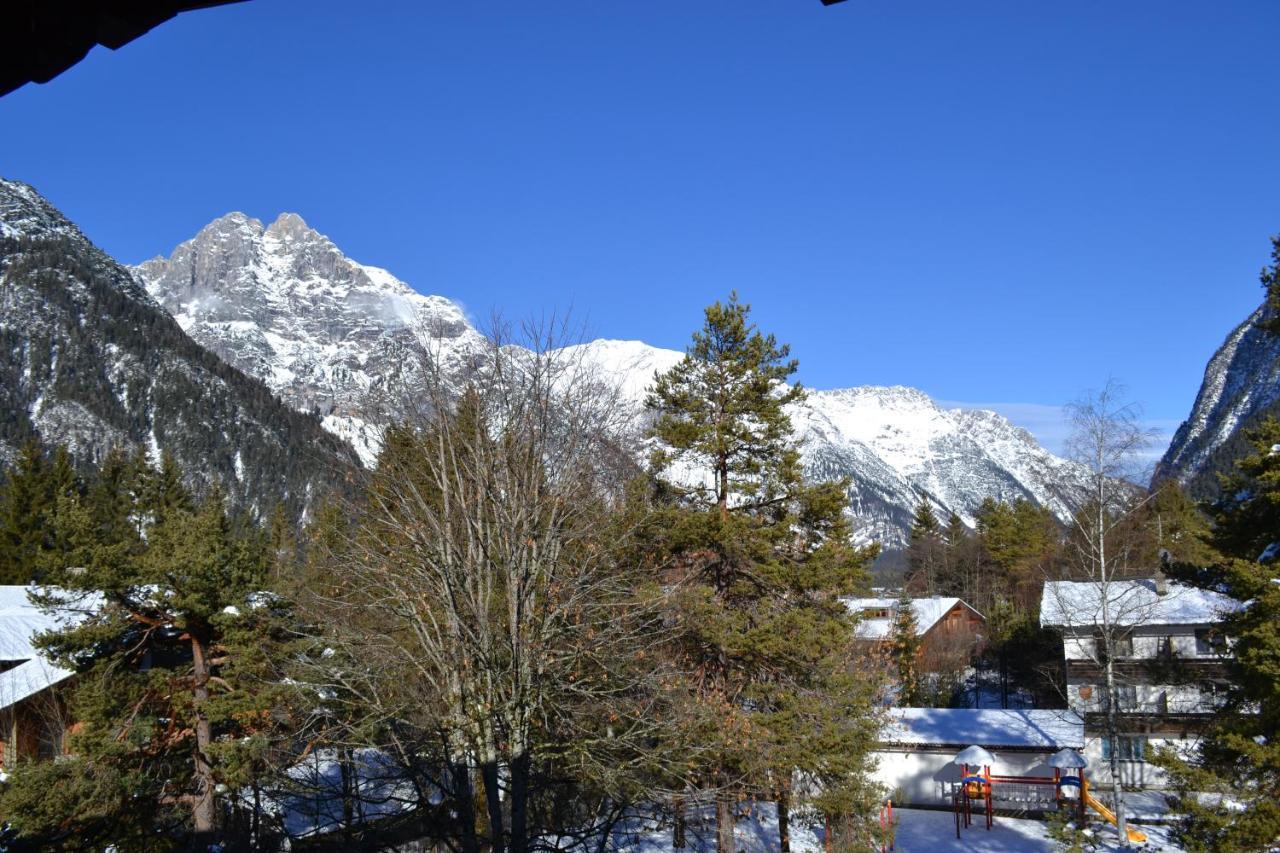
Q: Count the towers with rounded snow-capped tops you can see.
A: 2